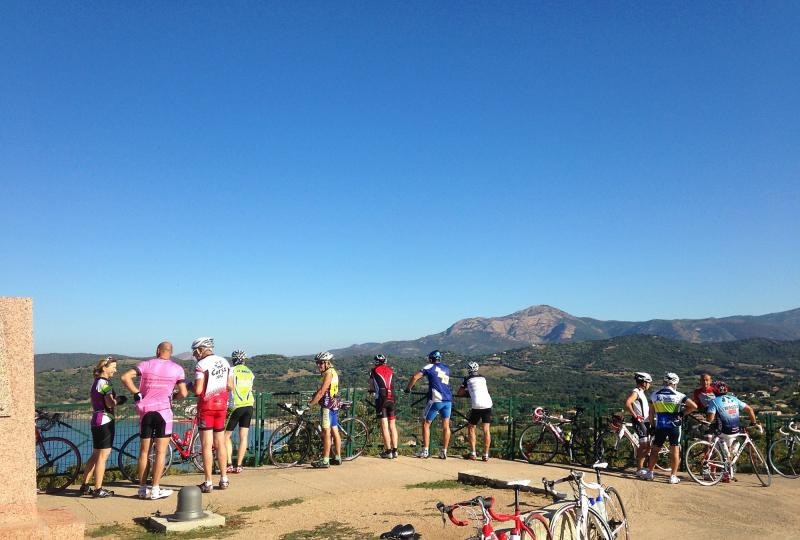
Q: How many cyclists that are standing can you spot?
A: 12